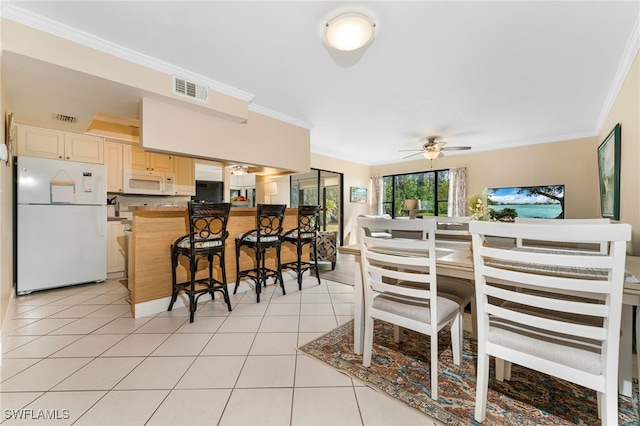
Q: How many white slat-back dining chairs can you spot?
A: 4